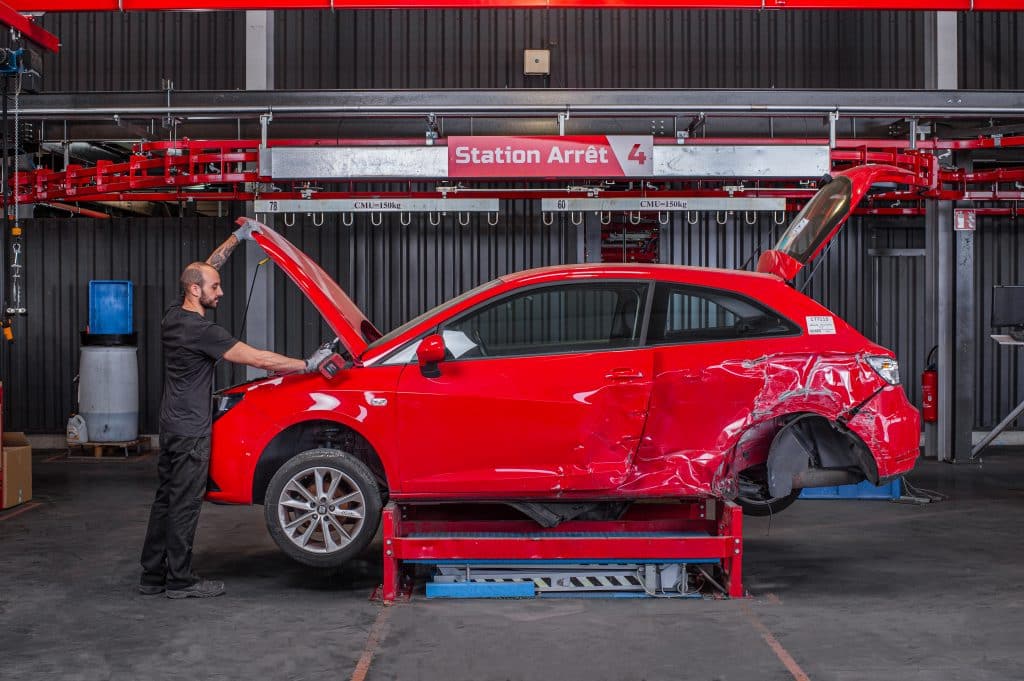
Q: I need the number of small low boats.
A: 0